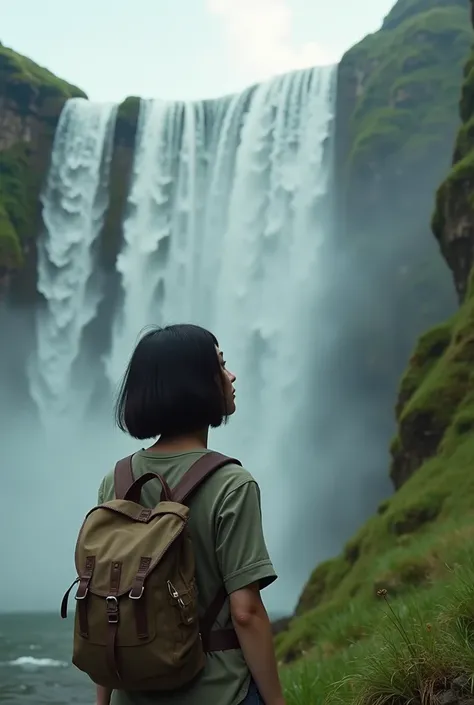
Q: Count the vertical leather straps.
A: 3